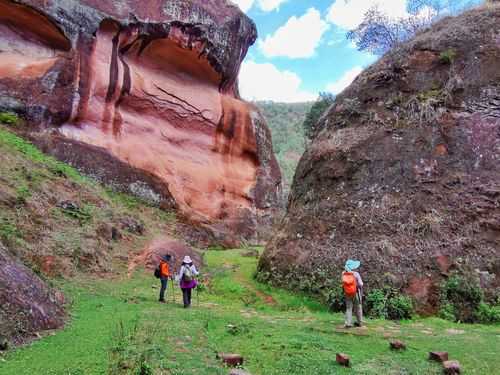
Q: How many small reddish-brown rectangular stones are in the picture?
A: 5